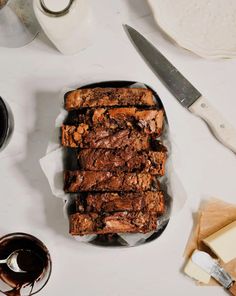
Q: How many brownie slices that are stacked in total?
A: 7